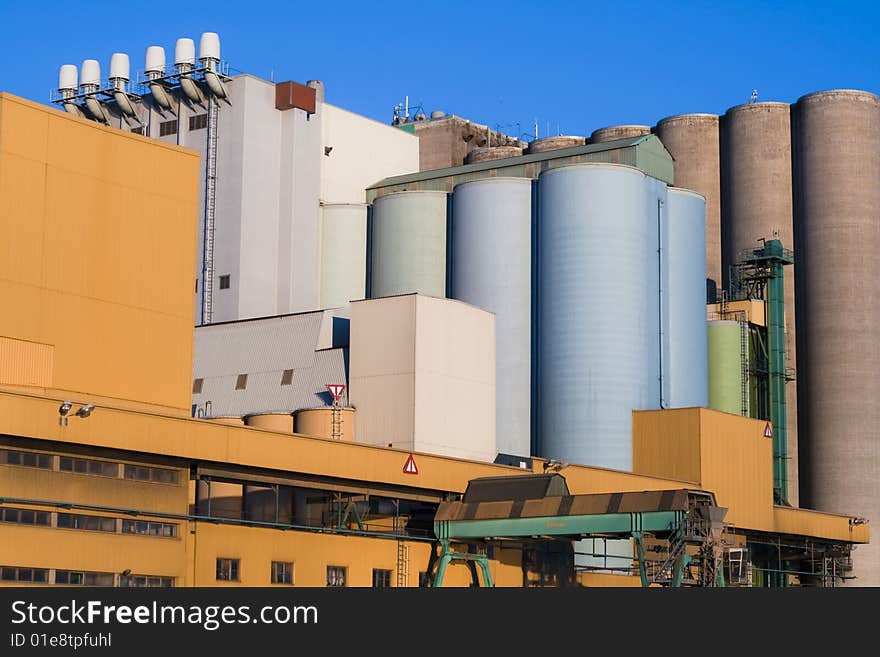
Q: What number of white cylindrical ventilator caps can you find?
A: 6